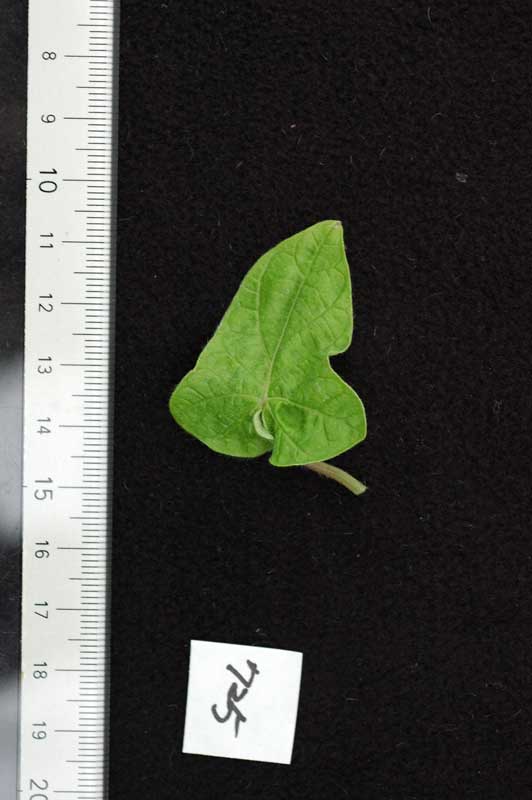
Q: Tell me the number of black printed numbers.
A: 13